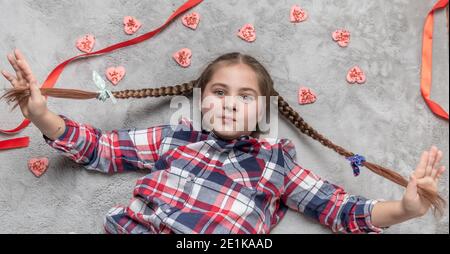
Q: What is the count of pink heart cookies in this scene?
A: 11